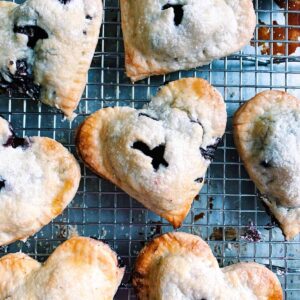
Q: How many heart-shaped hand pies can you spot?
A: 7